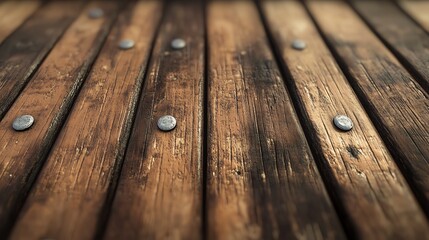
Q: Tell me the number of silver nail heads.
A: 7